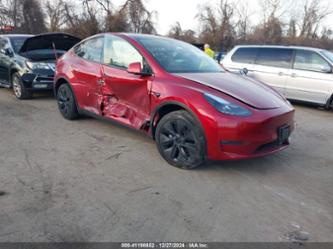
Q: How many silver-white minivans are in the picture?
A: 1